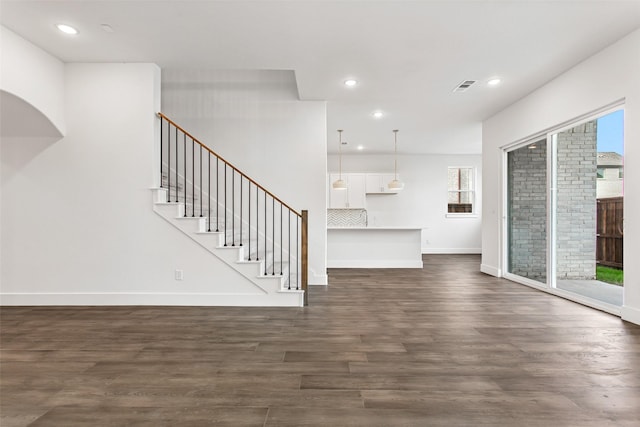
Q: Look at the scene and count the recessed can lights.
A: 5